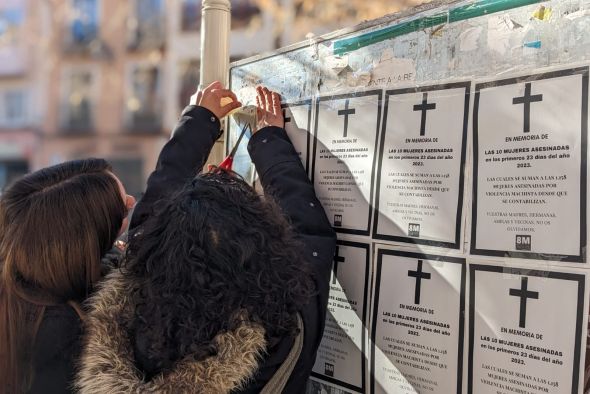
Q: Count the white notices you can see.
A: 7